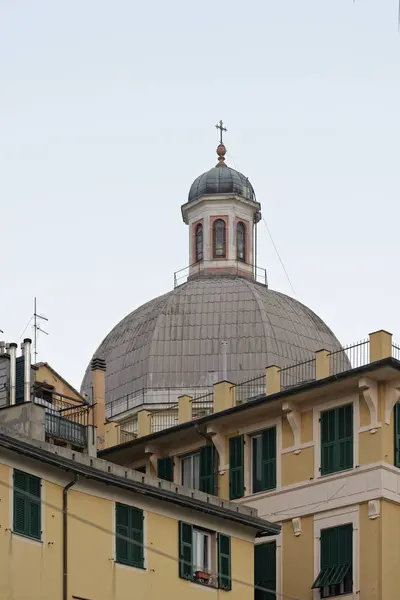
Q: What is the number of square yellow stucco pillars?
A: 7